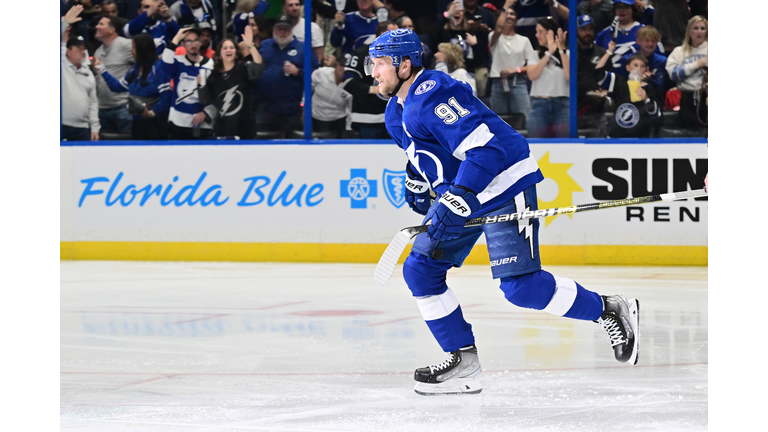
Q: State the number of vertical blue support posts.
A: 2